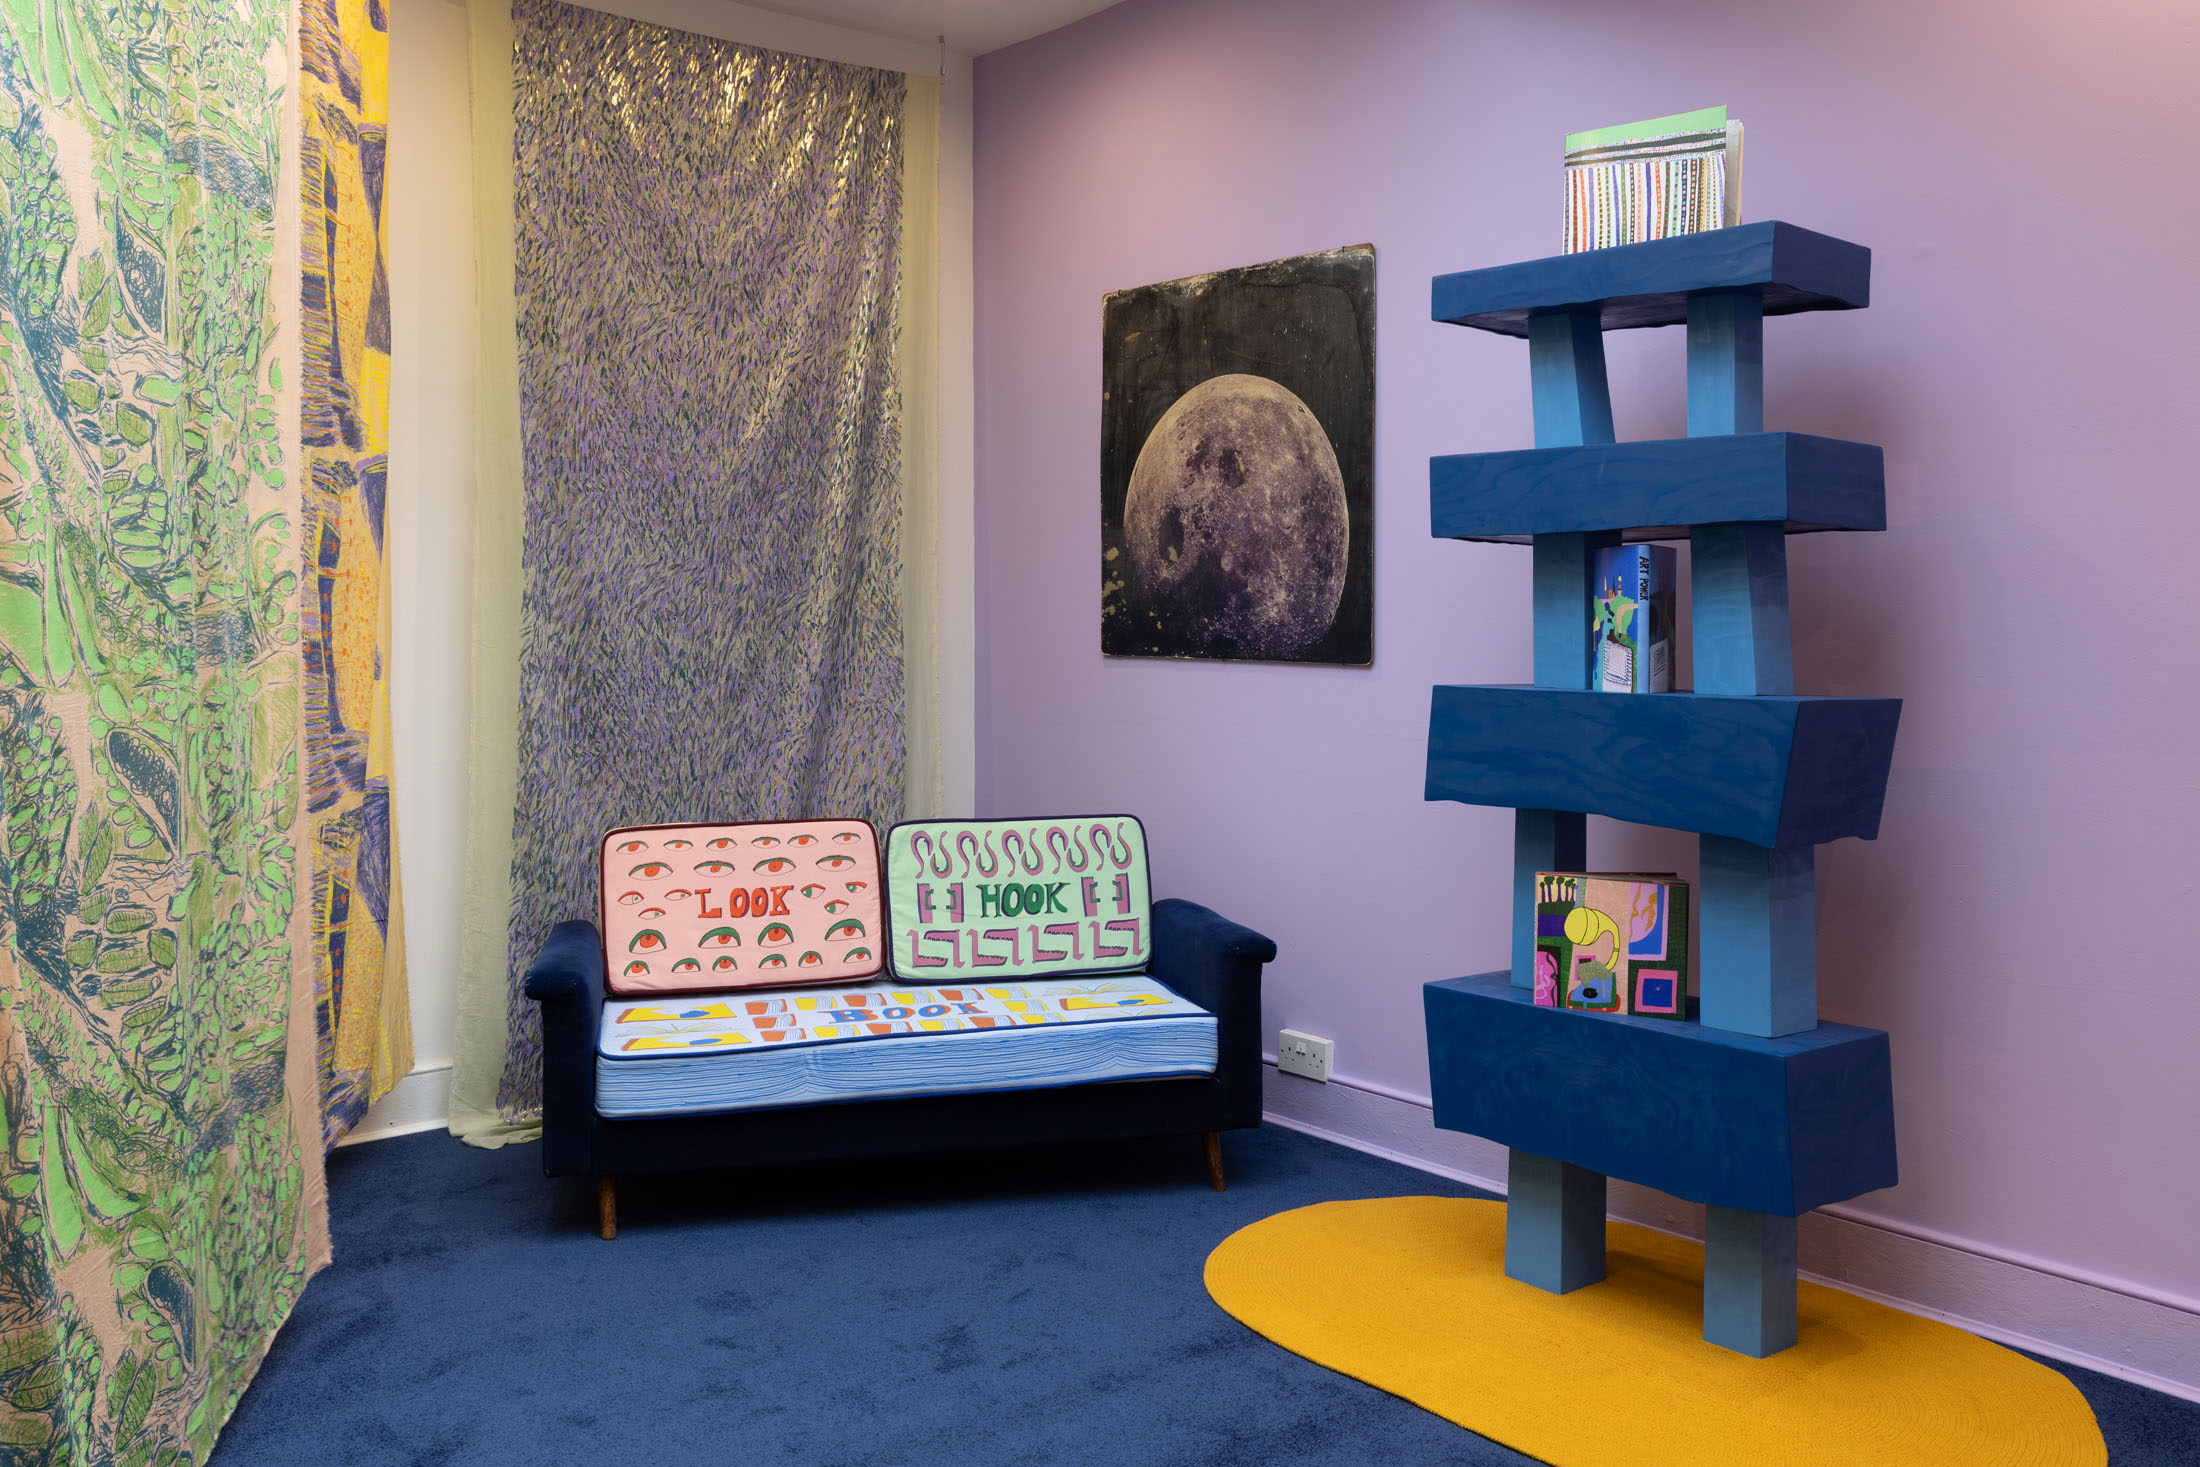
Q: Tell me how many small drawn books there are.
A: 14